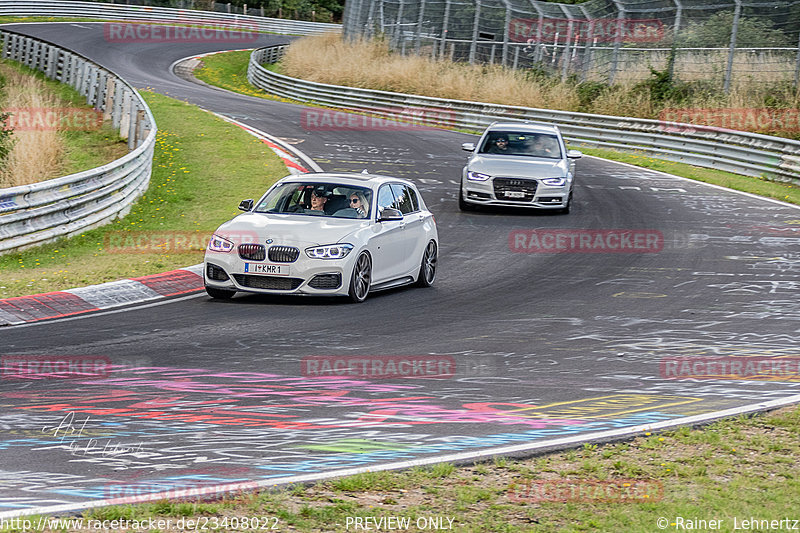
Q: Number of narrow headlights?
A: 4